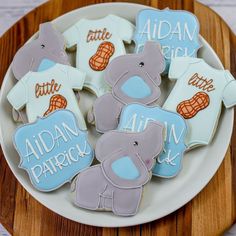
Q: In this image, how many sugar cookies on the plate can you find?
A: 9